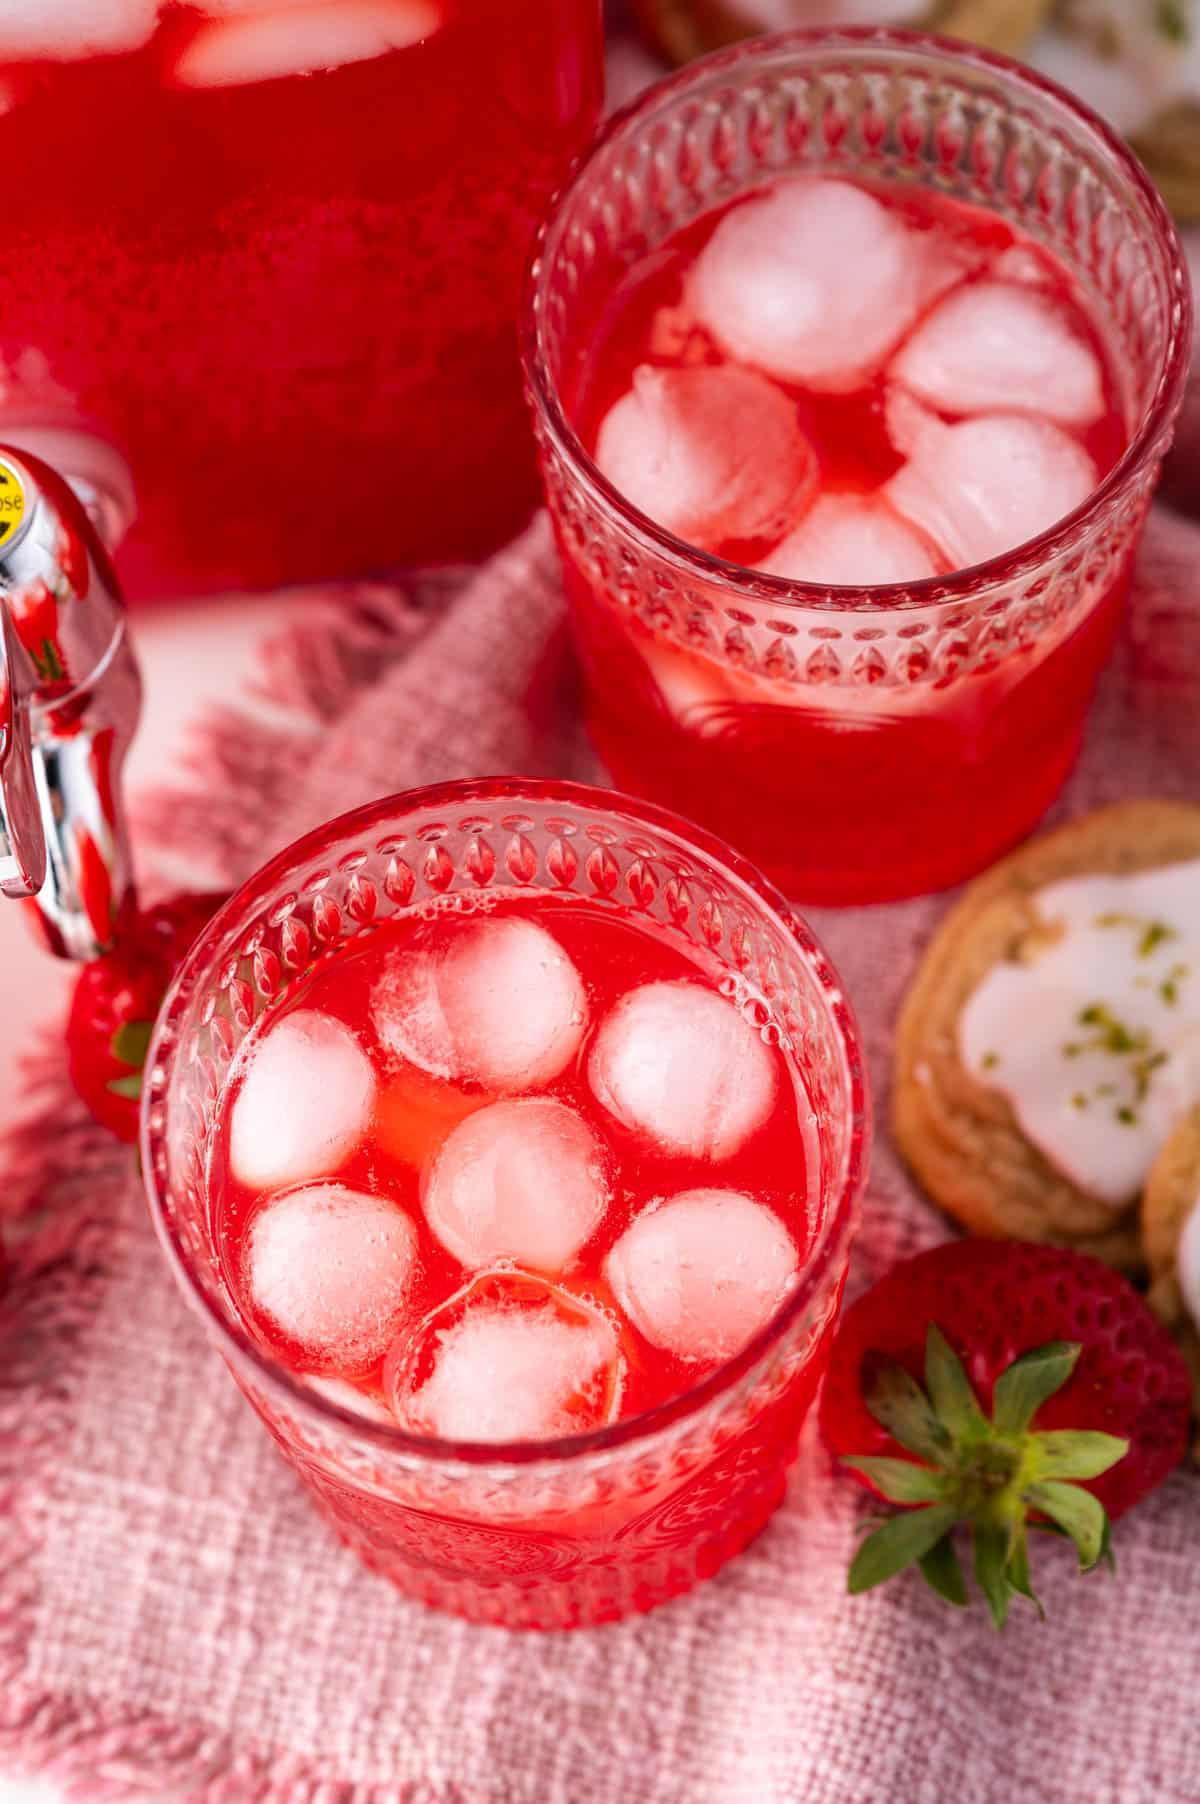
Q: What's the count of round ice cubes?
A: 12